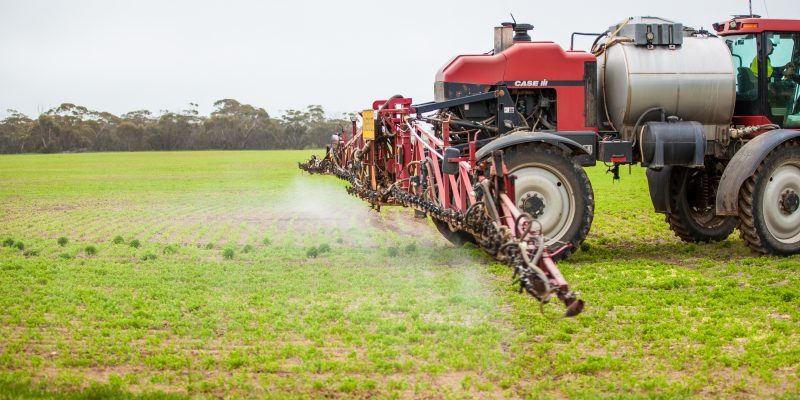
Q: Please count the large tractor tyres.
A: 4